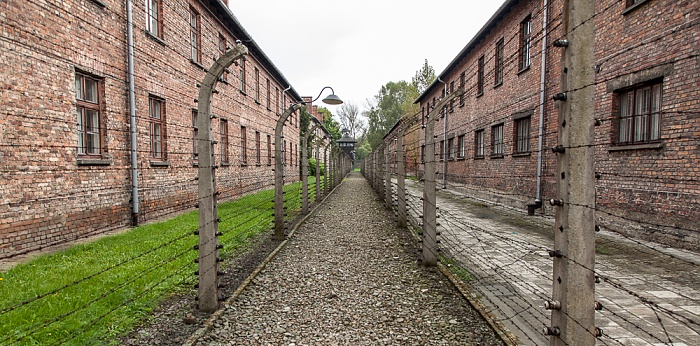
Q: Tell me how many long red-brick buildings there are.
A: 2